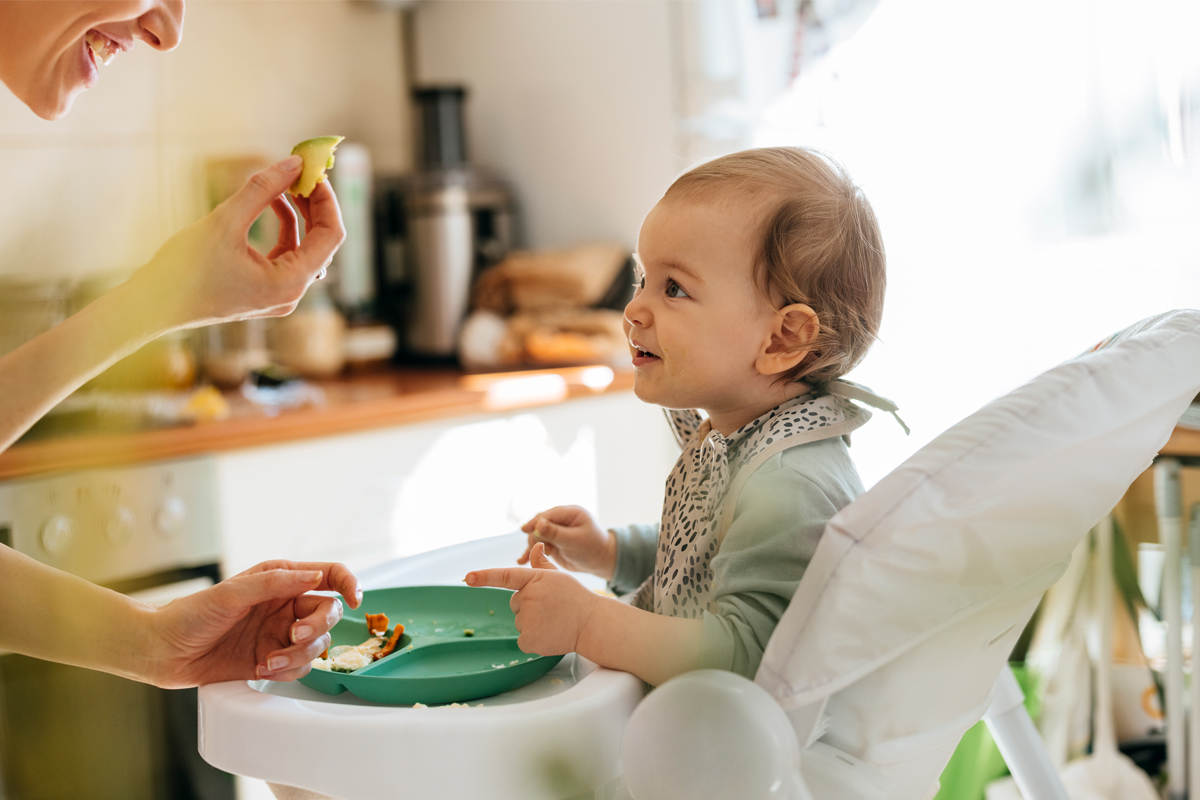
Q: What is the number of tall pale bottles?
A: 1